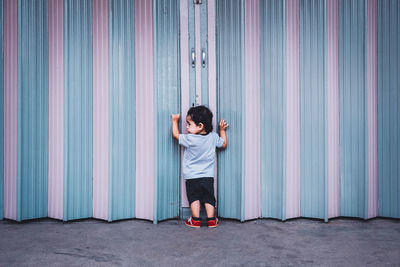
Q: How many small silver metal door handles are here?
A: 2